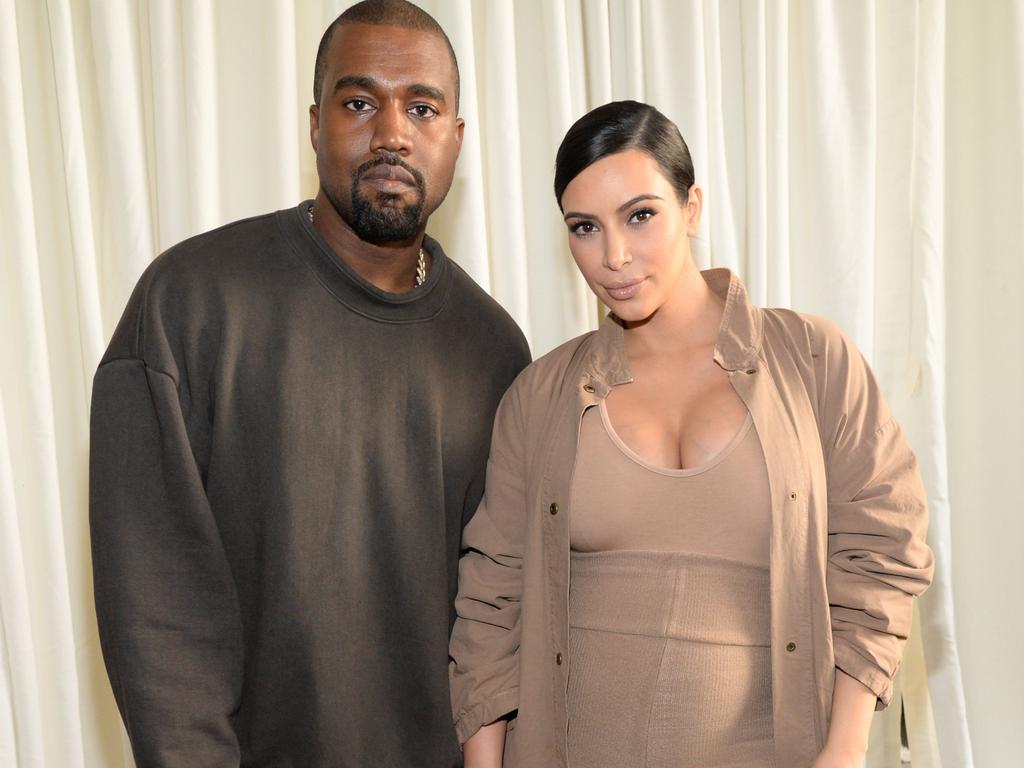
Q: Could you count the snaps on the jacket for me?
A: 6